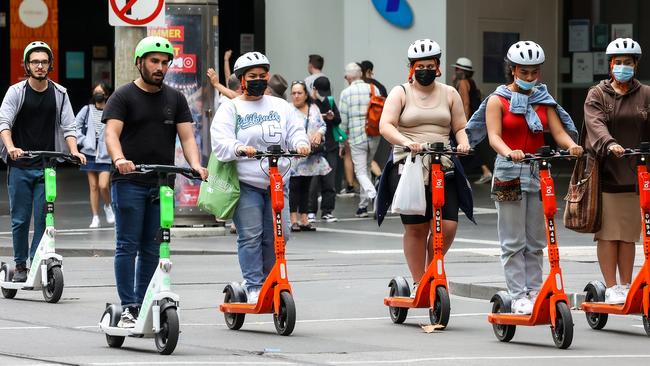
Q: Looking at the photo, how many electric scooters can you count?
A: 6